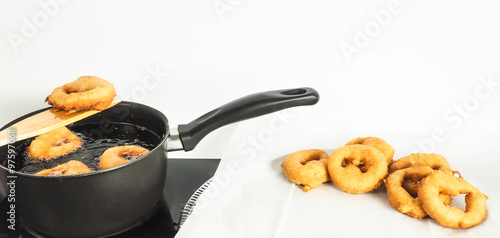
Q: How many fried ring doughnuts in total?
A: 10